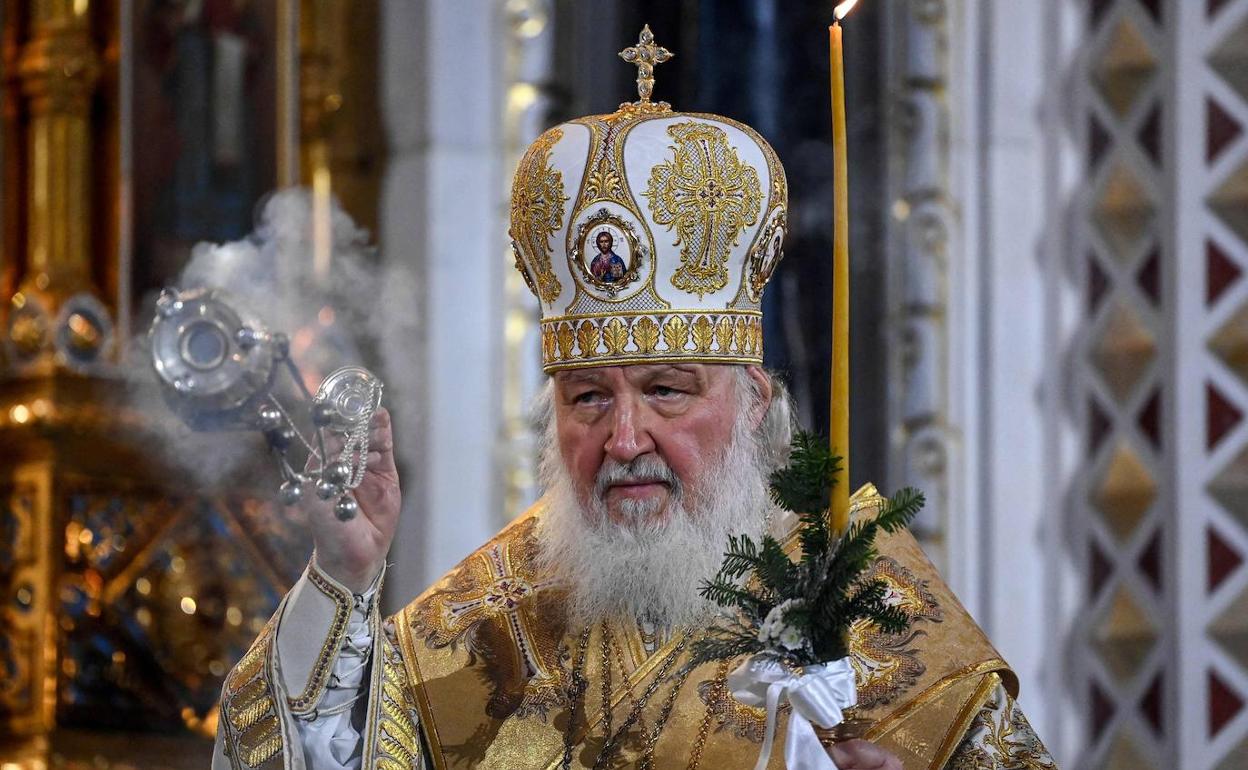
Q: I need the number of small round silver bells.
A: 7